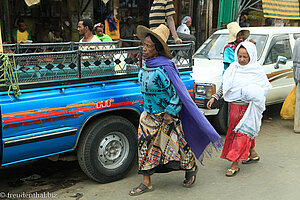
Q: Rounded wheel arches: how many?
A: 1